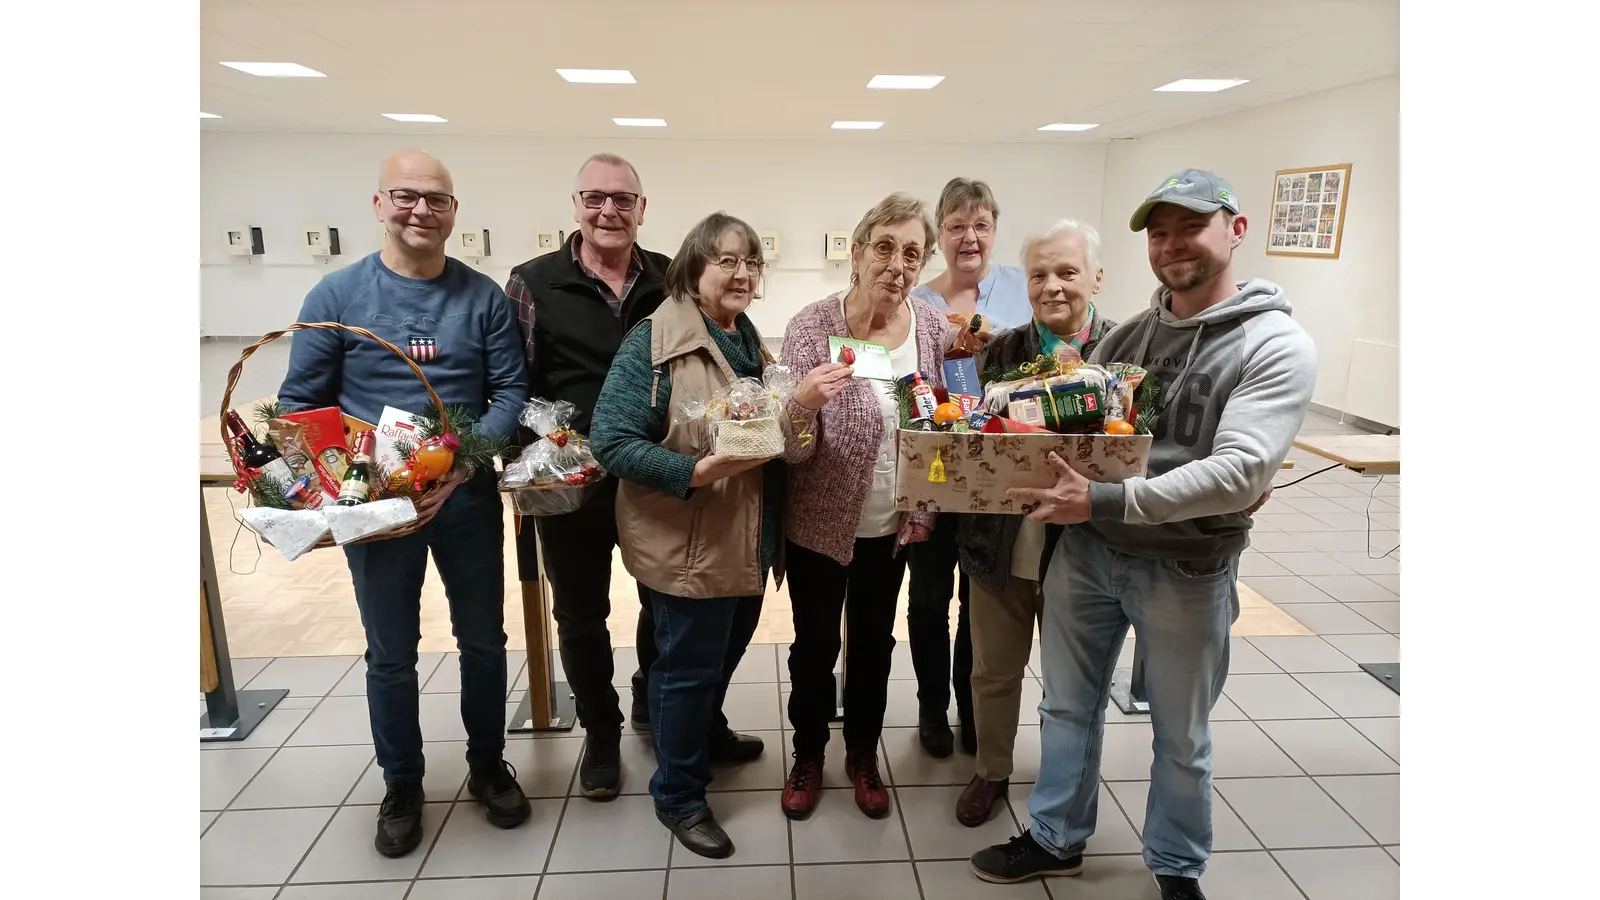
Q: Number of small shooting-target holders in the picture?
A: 6